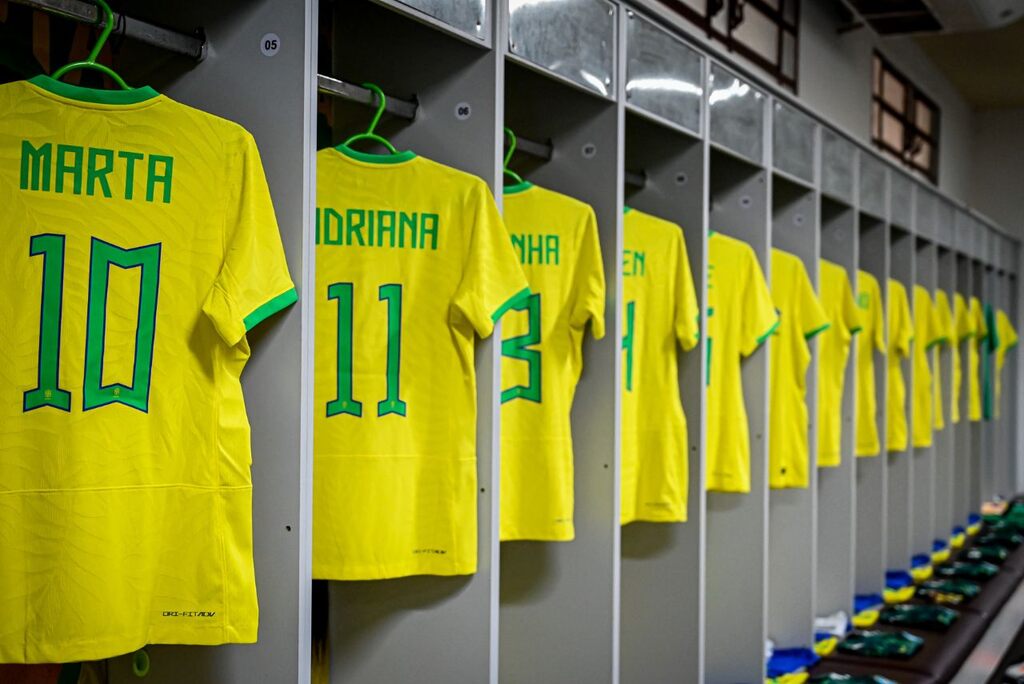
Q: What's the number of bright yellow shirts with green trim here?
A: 14